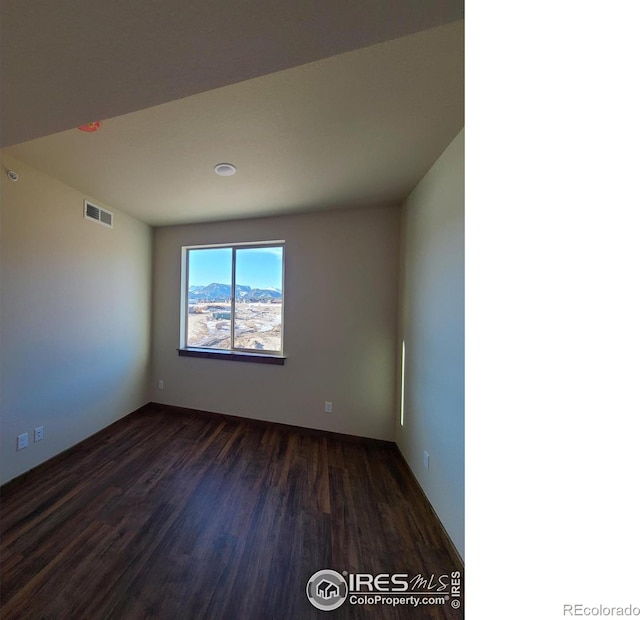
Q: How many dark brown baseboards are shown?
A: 3